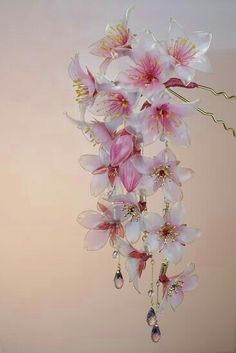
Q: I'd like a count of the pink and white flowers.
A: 14